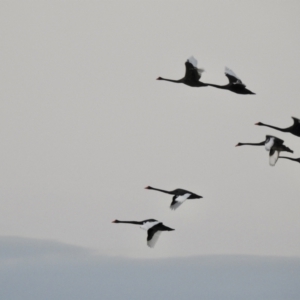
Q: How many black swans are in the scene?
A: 7